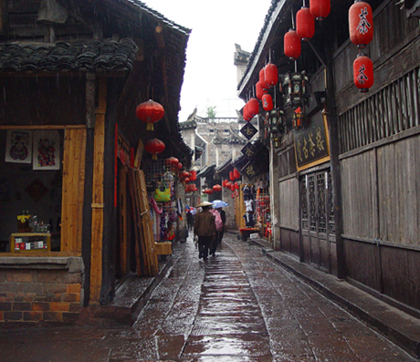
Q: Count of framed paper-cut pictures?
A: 2